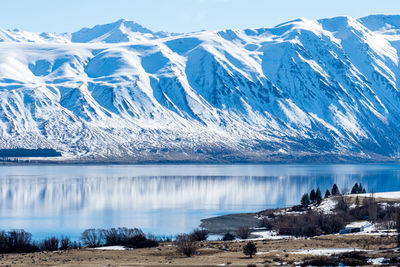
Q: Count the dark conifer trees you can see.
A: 8